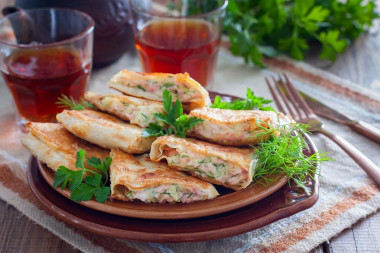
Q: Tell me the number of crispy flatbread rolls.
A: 7